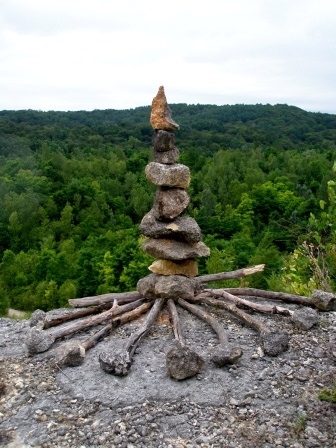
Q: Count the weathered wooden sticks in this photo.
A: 11